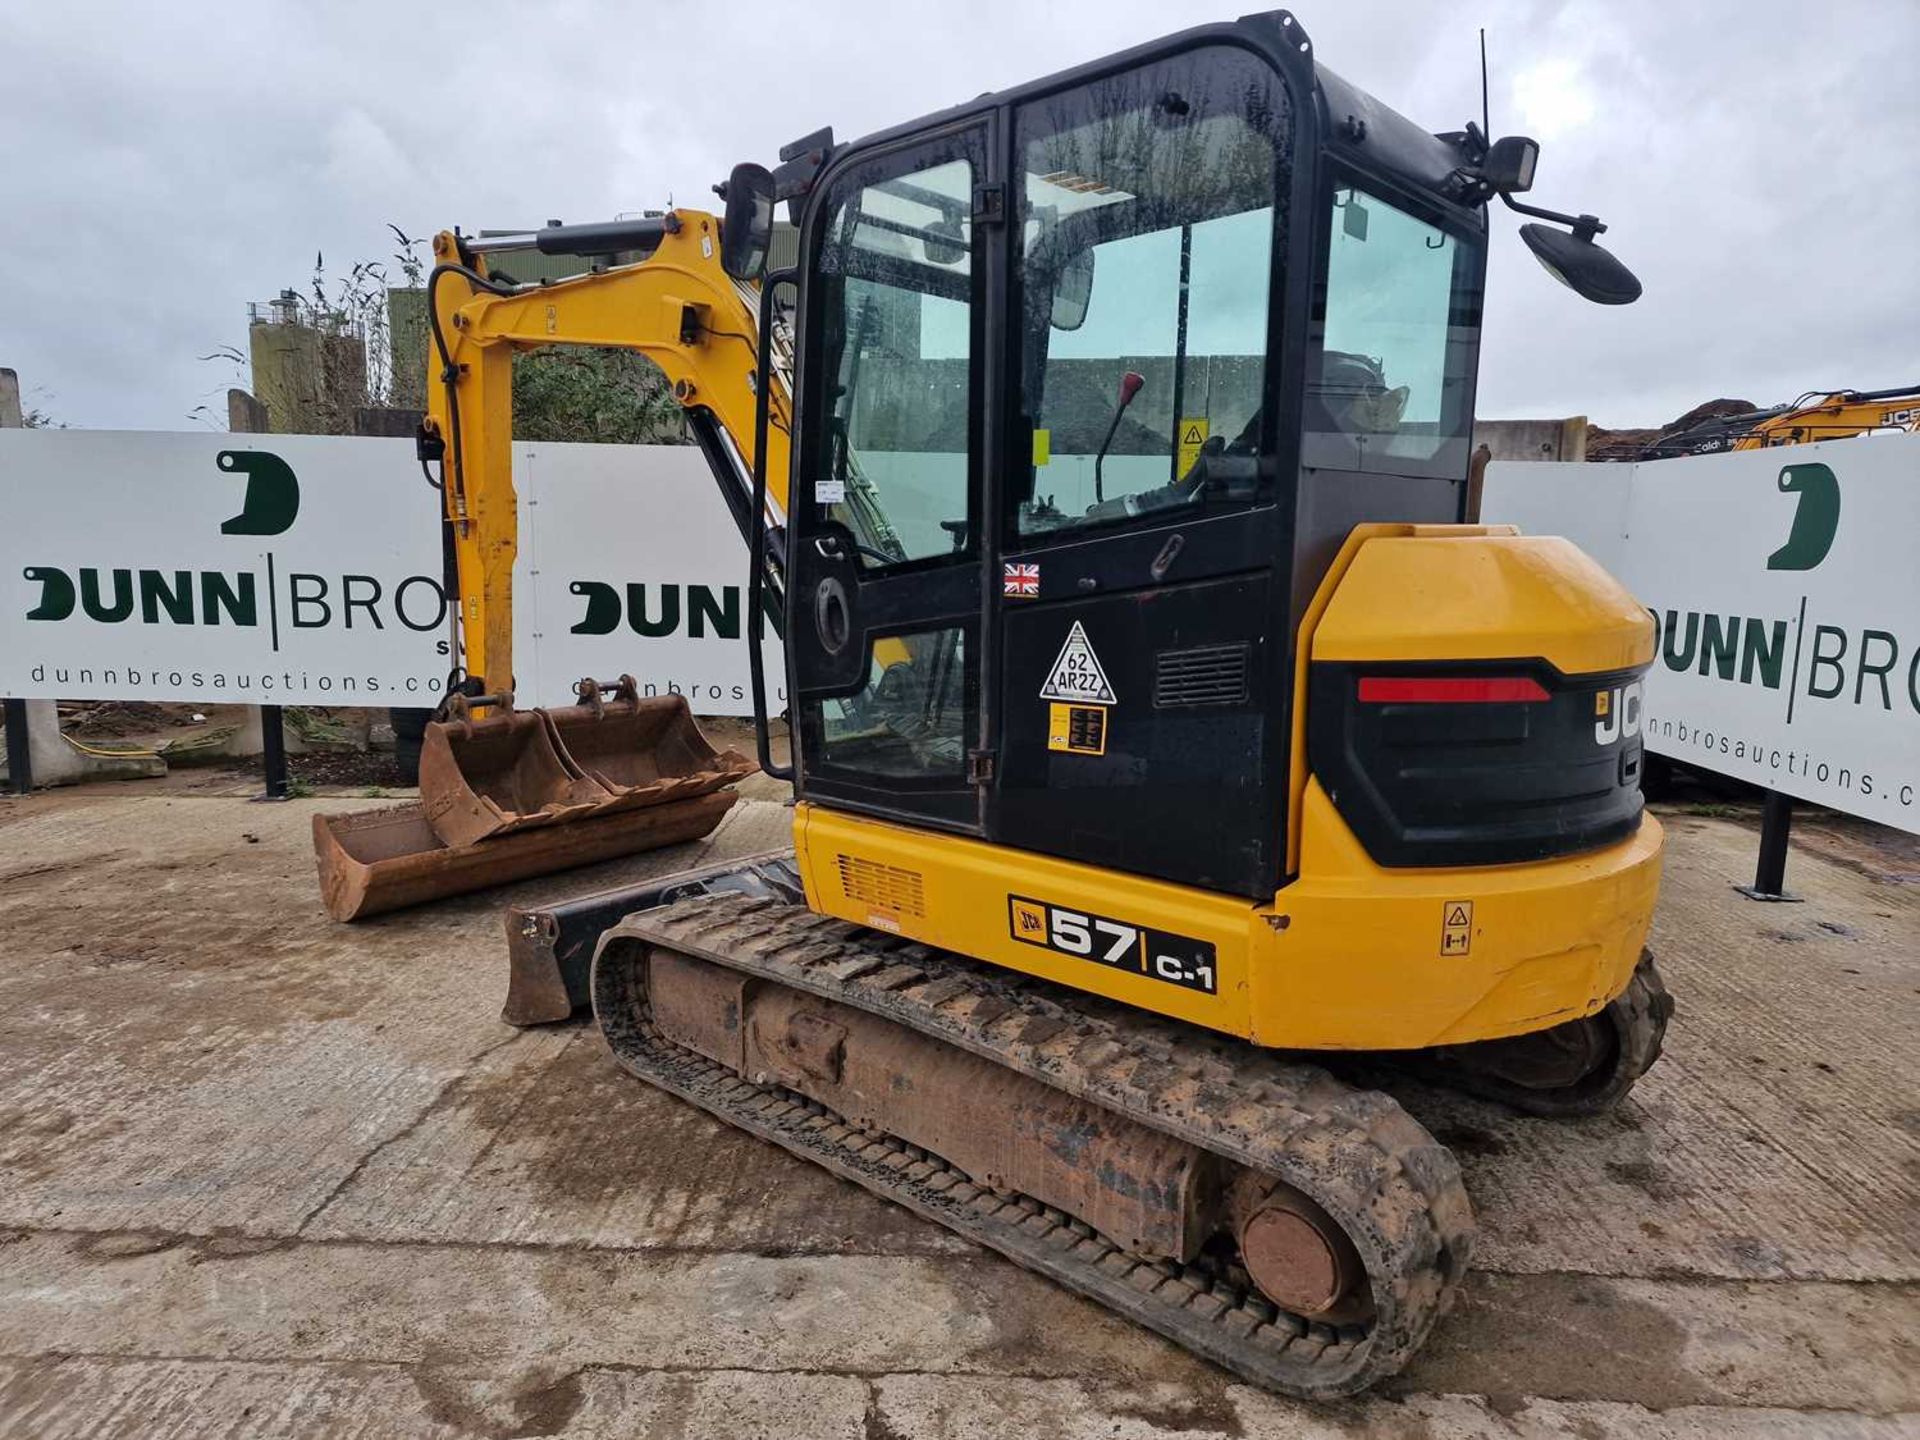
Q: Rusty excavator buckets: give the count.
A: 3